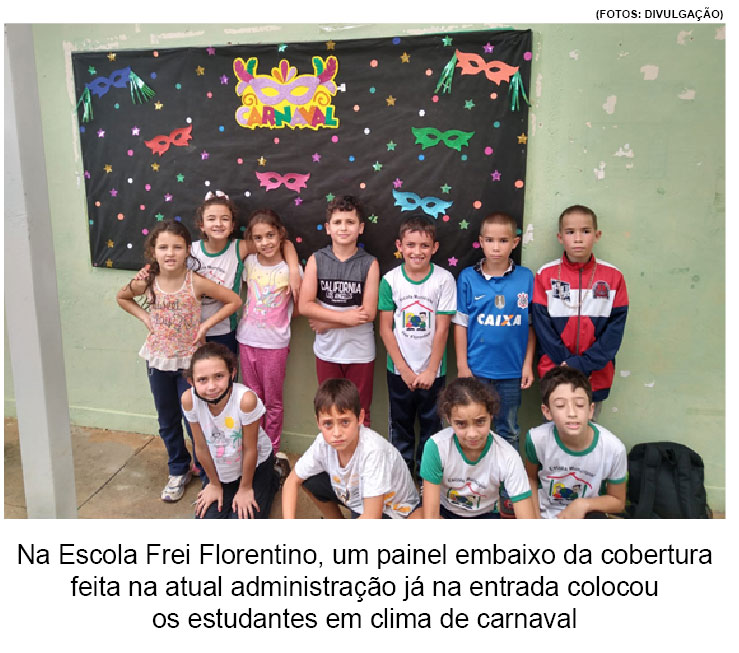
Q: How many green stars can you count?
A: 12